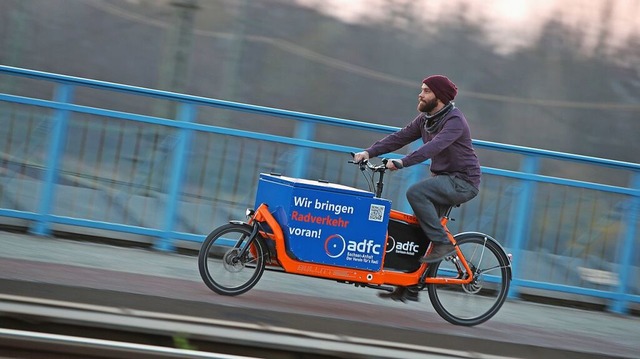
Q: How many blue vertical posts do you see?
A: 6